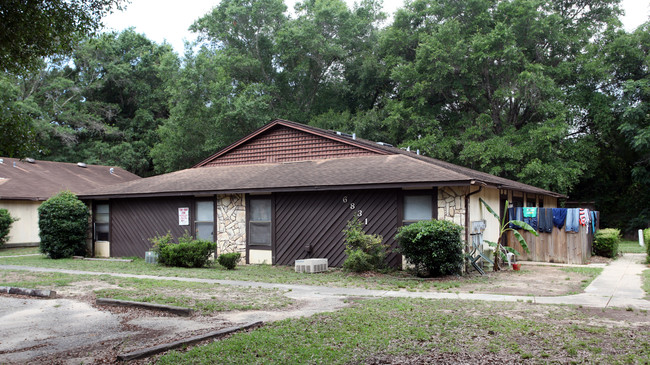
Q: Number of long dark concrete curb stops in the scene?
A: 3